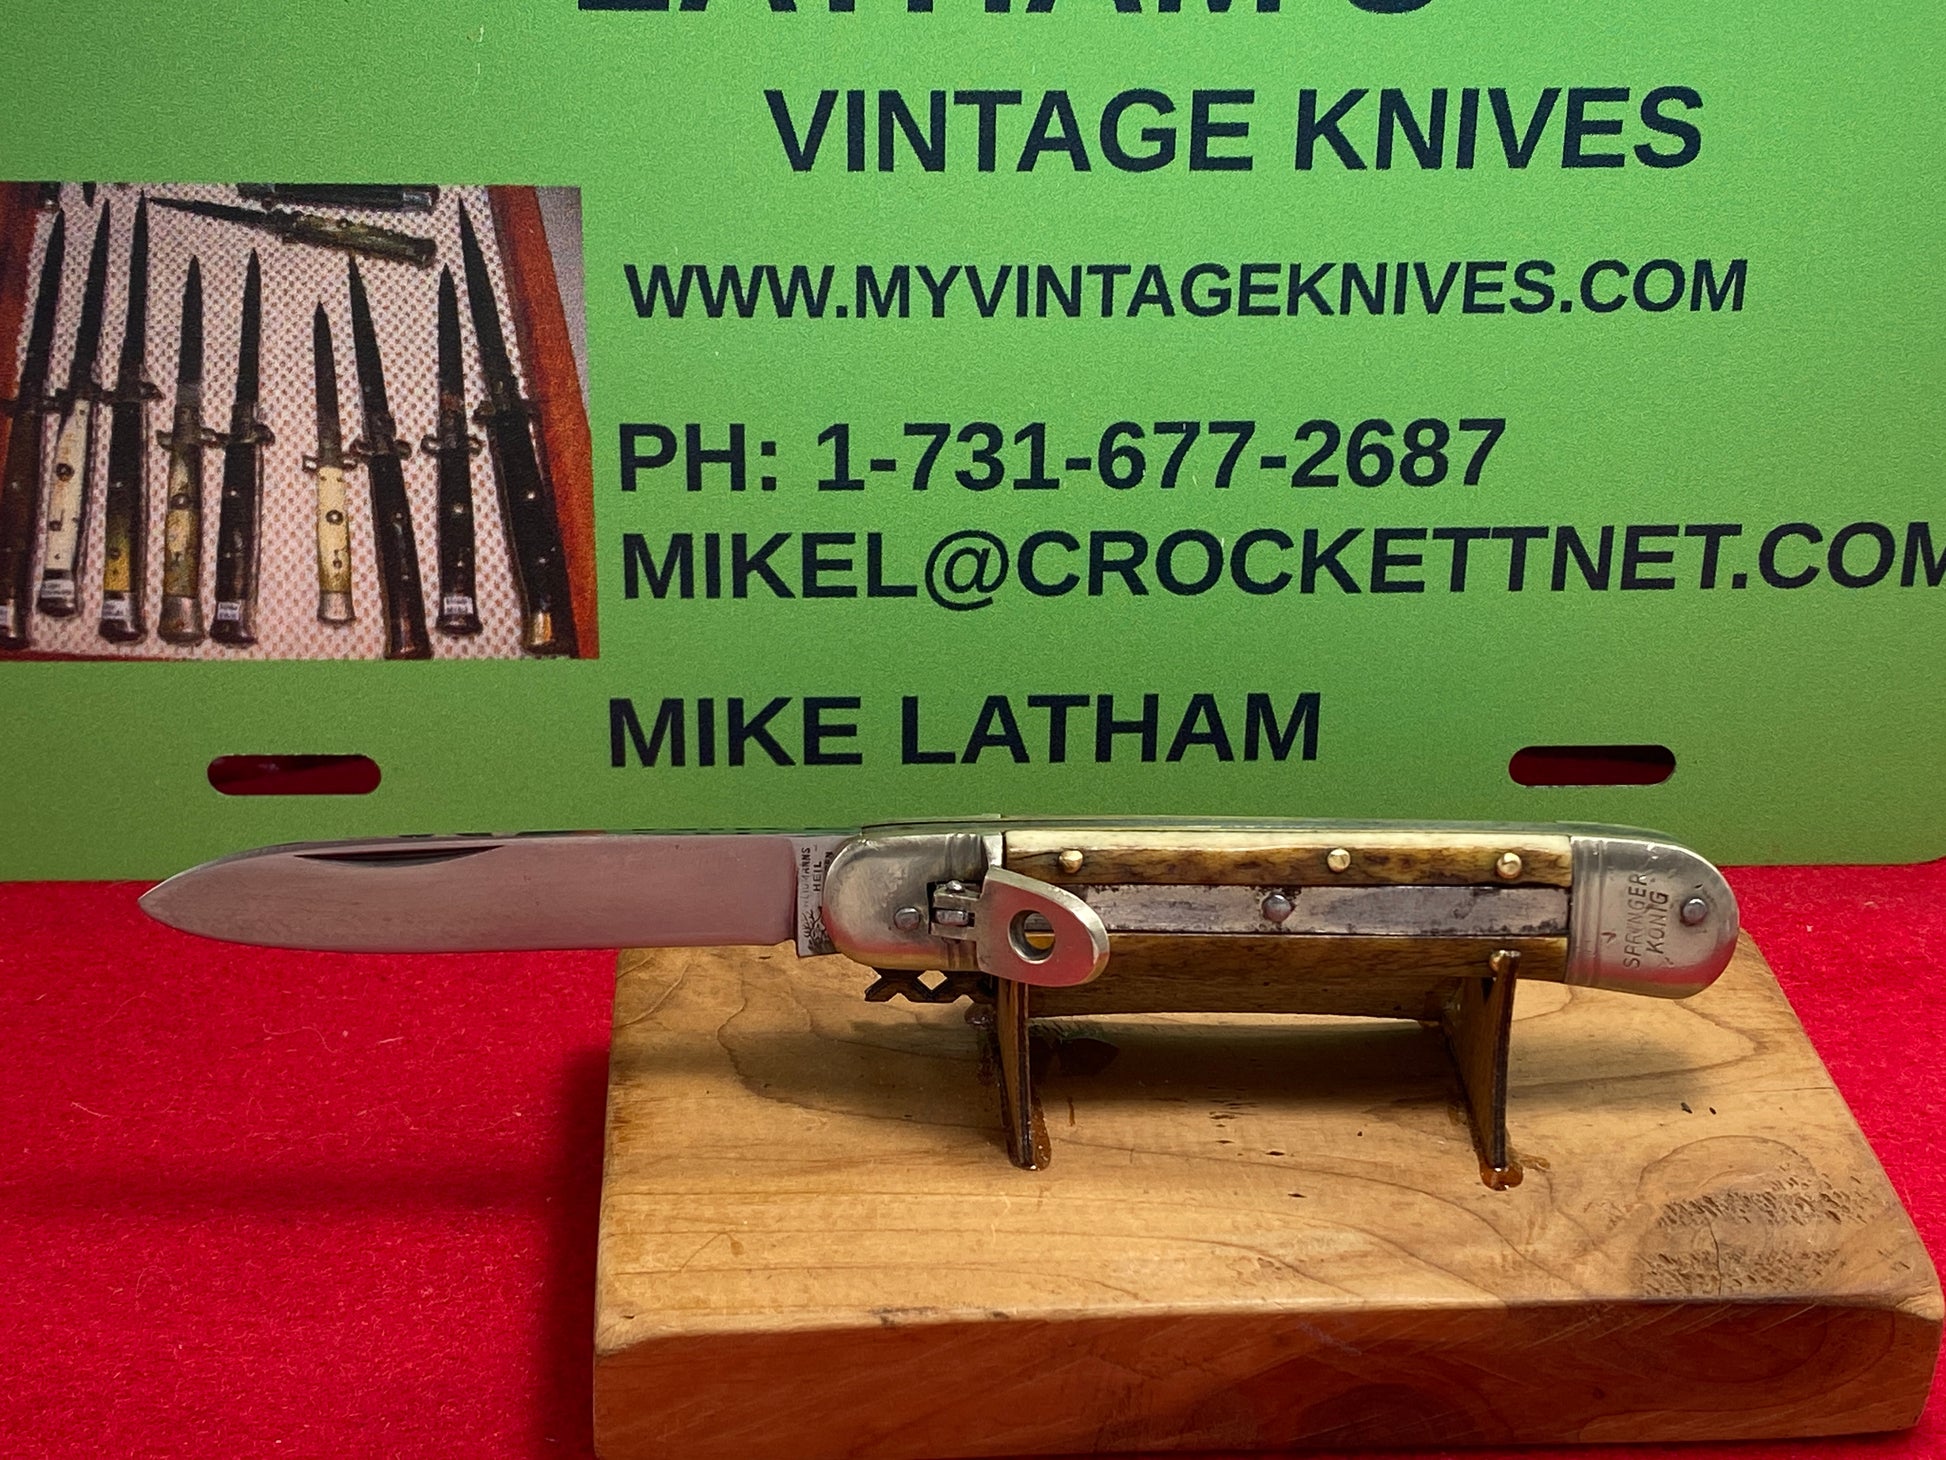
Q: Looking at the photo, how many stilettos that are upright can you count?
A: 9